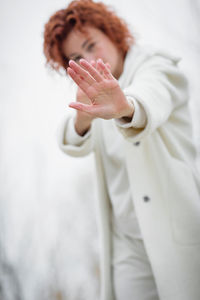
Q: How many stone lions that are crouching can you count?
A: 0